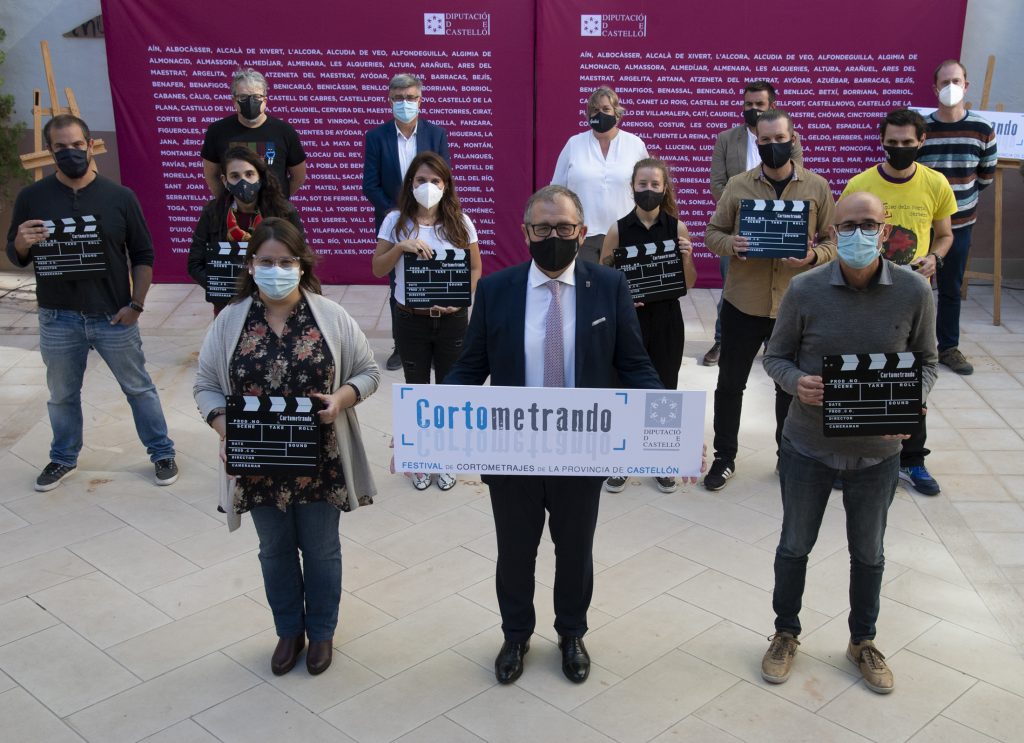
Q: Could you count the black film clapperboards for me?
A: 7